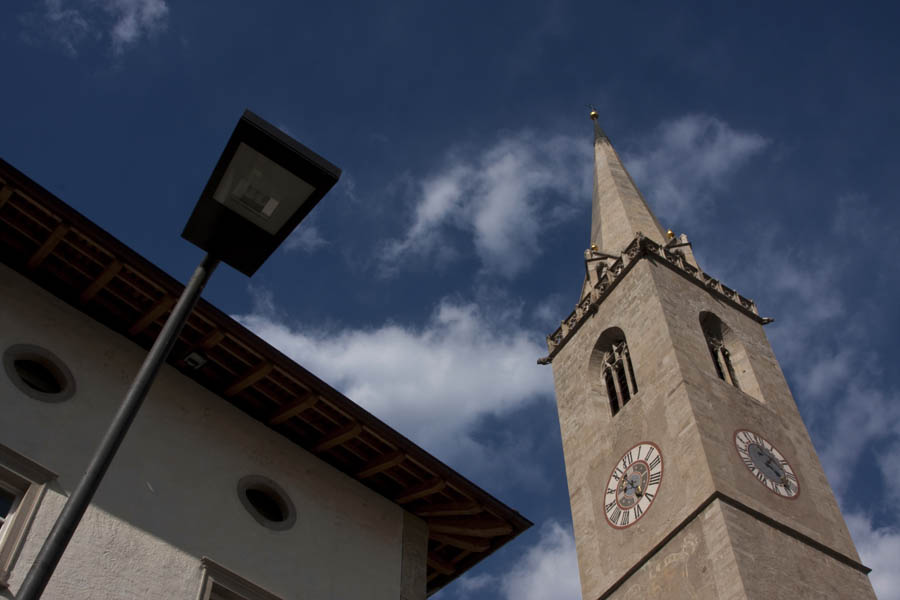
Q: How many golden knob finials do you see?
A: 3